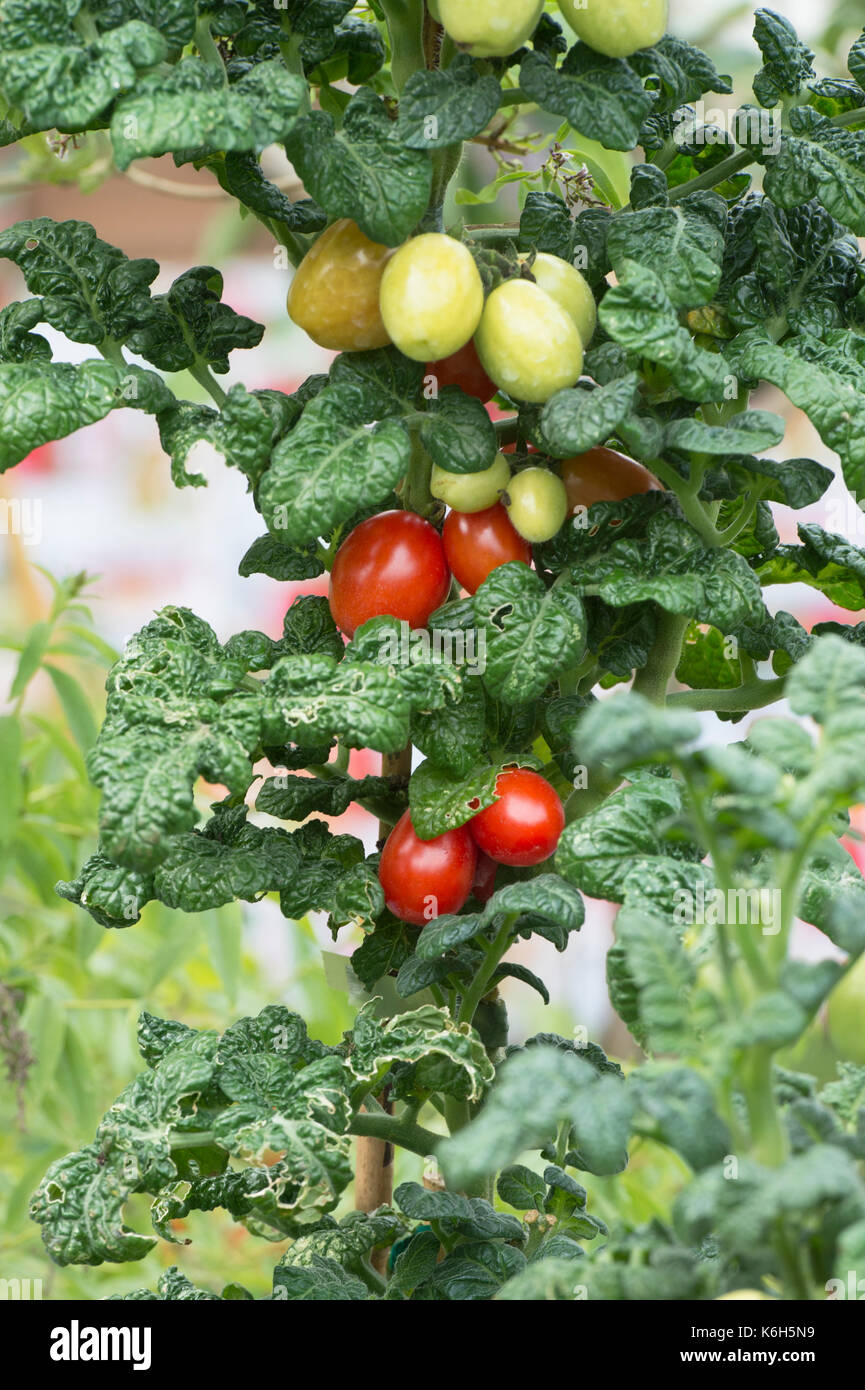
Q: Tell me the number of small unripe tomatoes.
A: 2